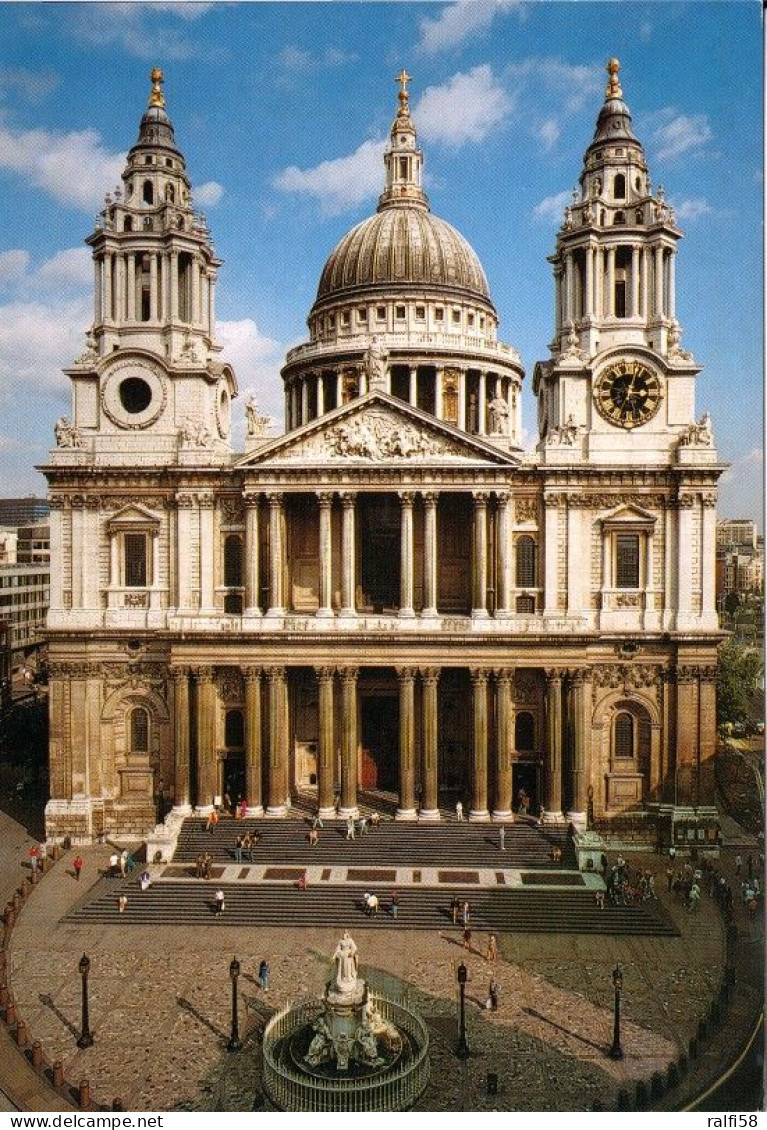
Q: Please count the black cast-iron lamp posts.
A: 4